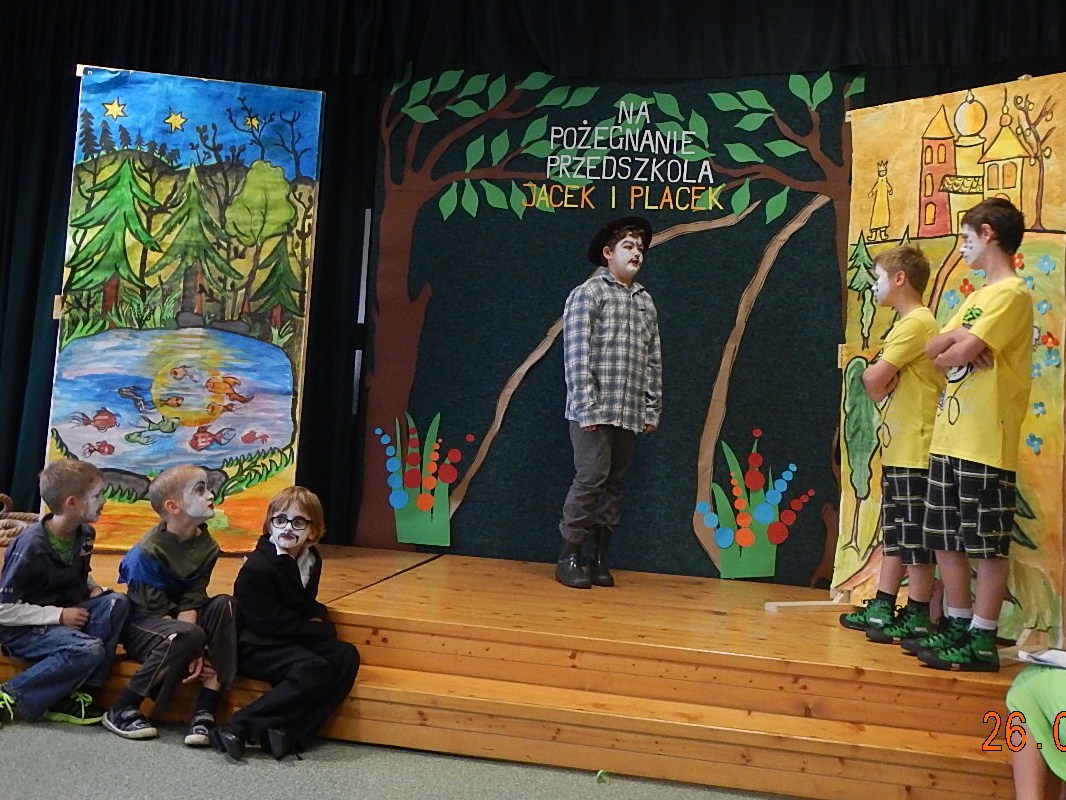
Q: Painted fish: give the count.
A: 11